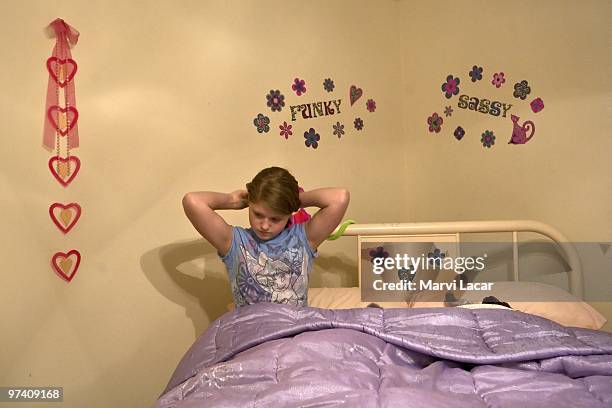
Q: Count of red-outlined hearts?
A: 5